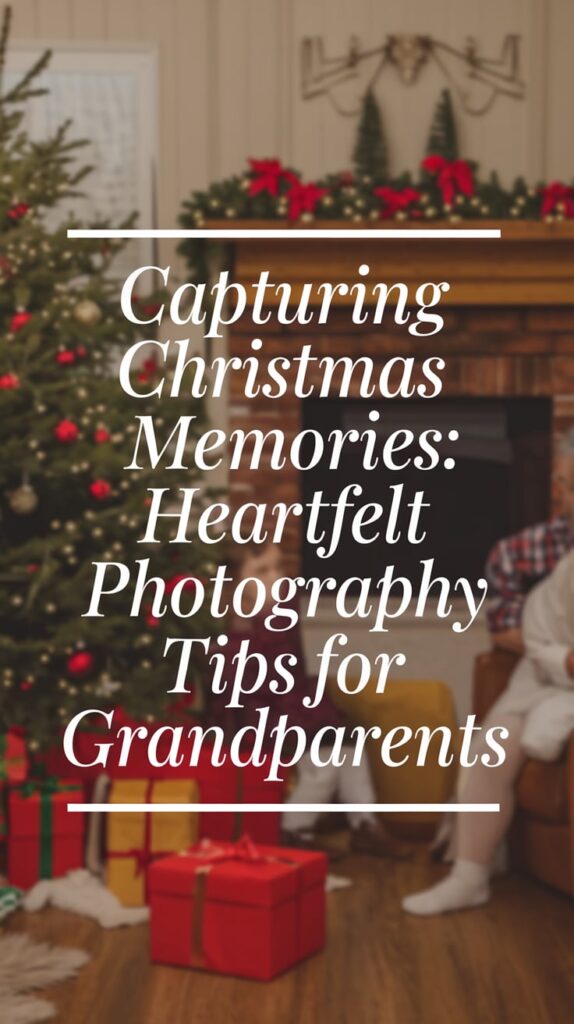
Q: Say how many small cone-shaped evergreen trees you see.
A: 2